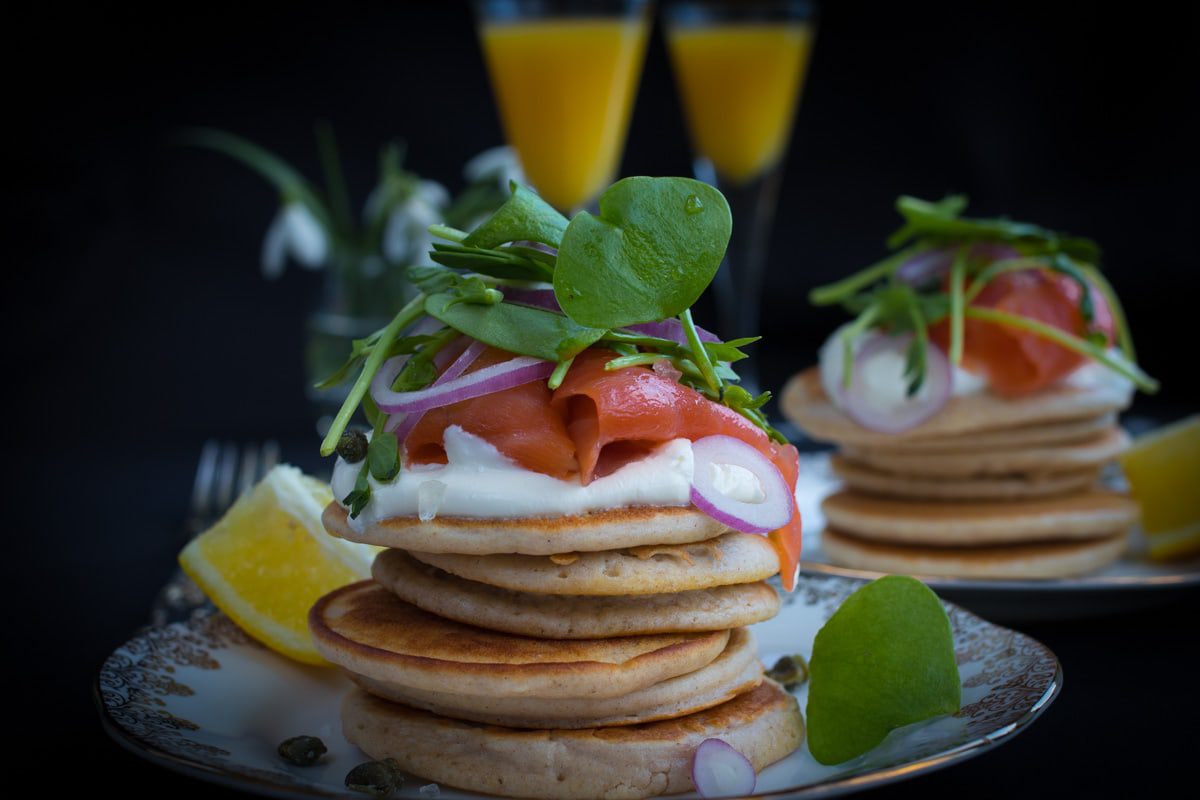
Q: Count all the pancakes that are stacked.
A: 12